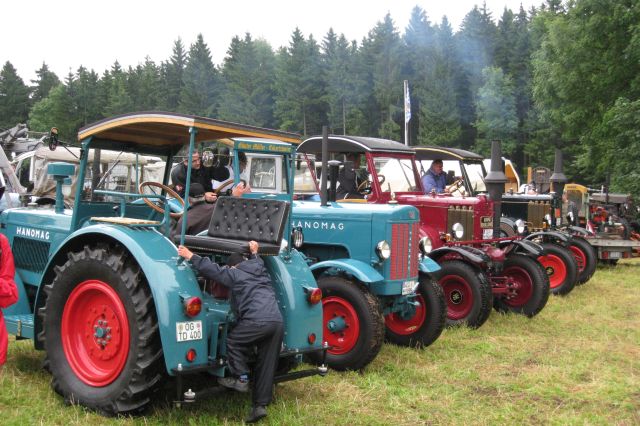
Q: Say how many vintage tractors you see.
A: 4